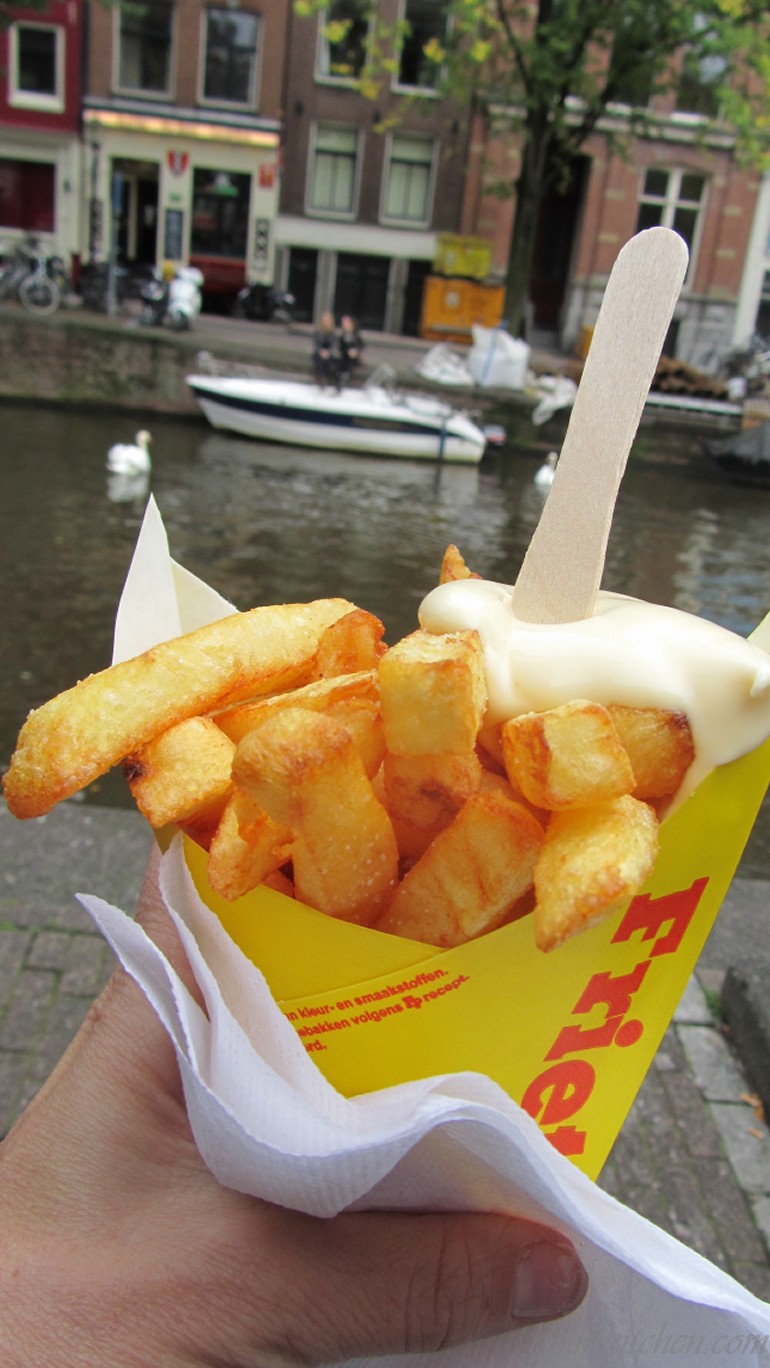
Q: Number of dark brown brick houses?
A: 1